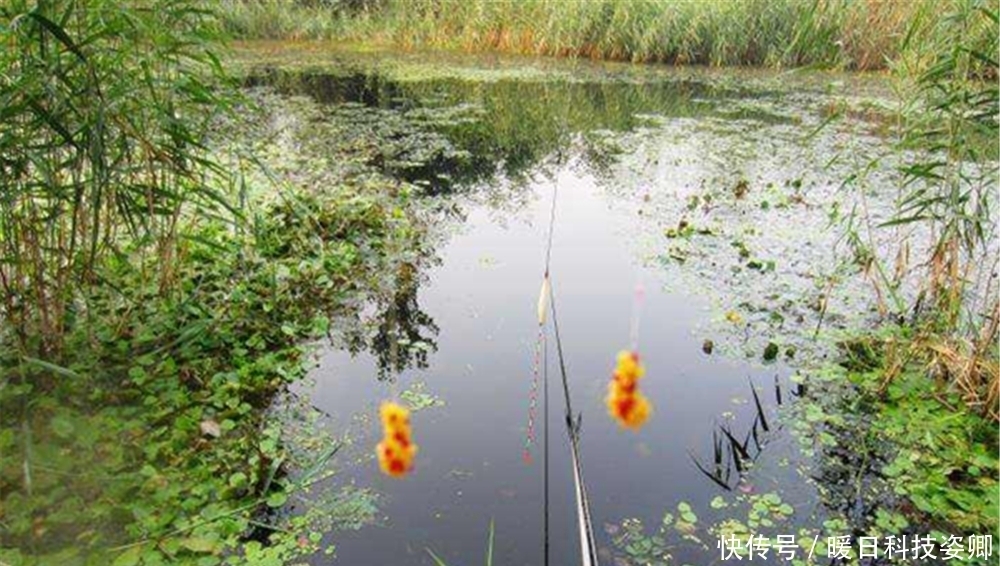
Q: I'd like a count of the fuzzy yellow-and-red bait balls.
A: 2